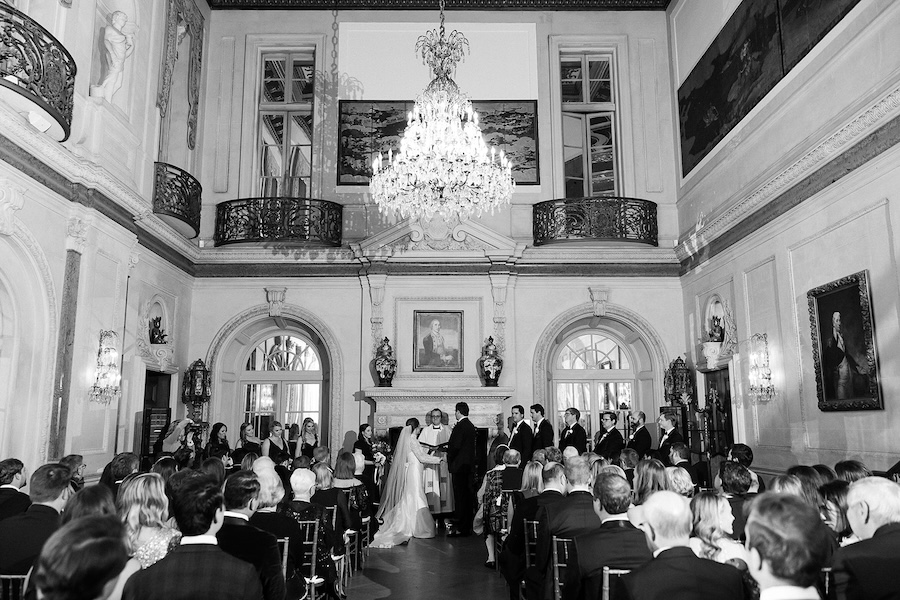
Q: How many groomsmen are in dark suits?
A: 6